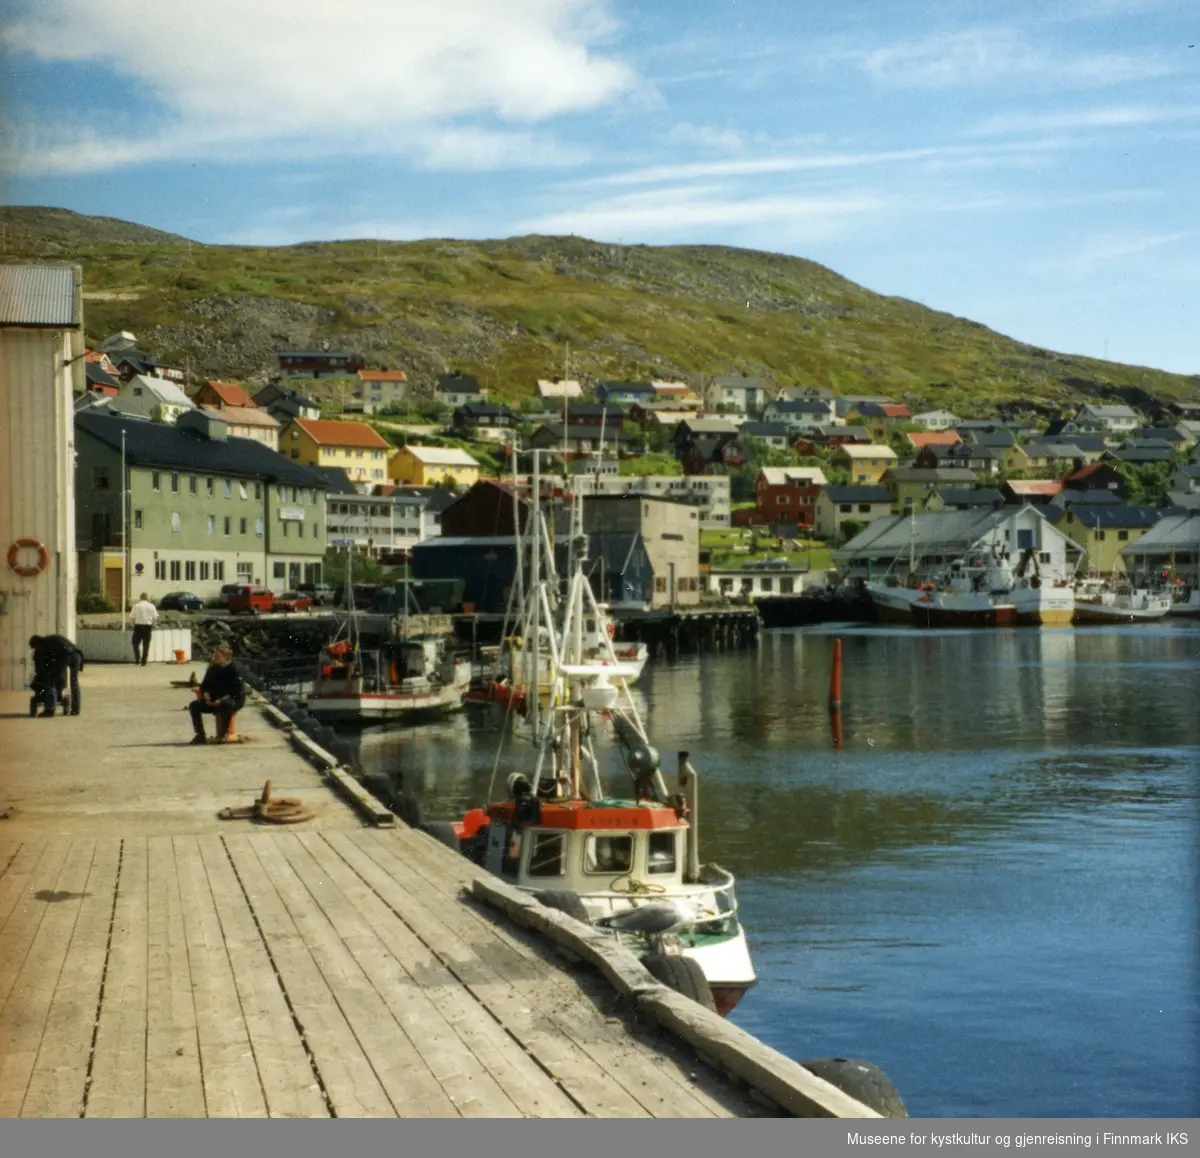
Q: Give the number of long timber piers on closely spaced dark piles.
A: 1